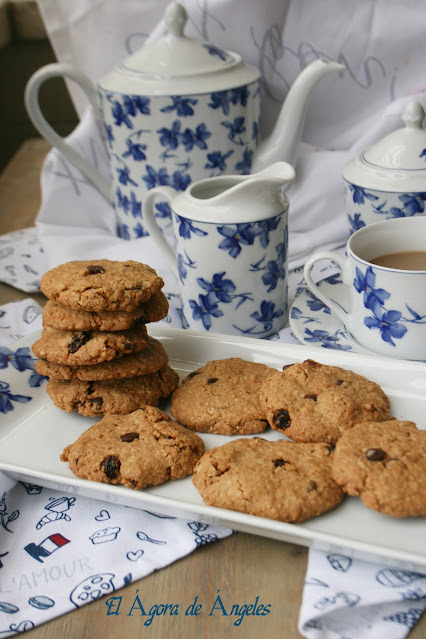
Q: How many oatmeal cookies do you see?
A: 10